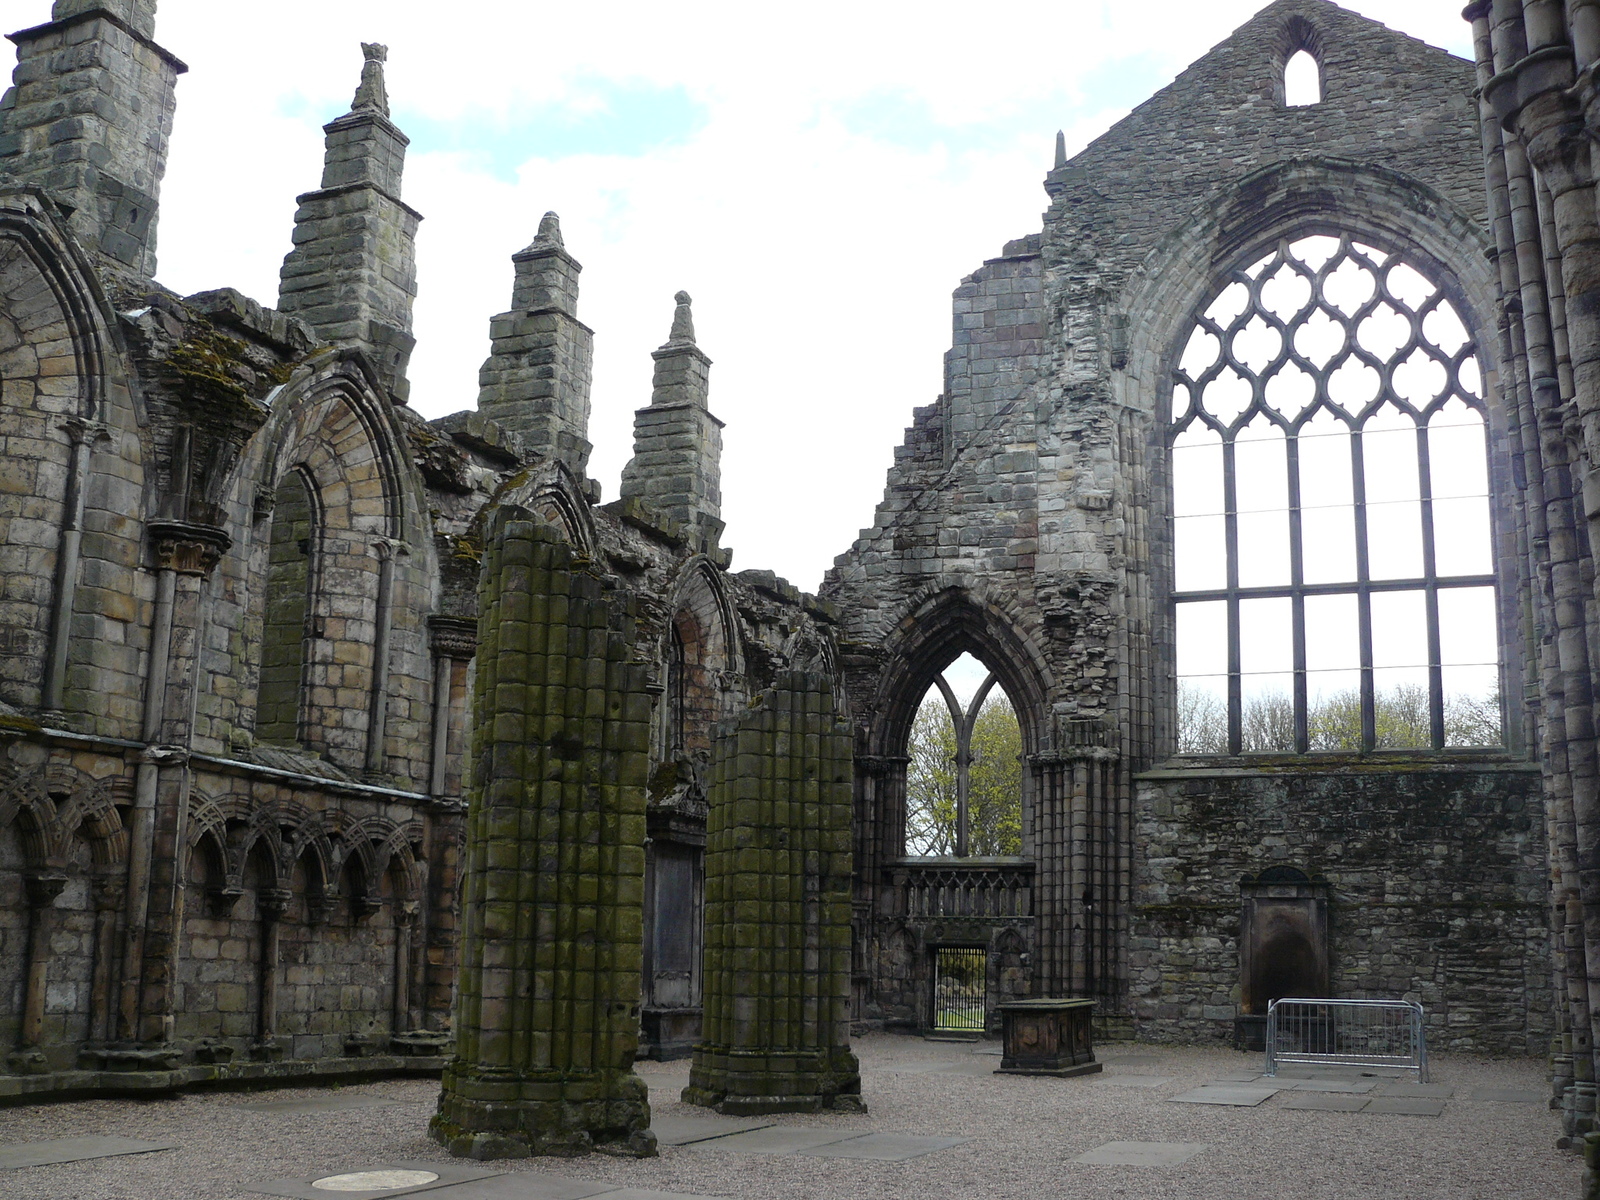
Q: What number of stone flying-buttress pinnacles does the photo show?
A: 4